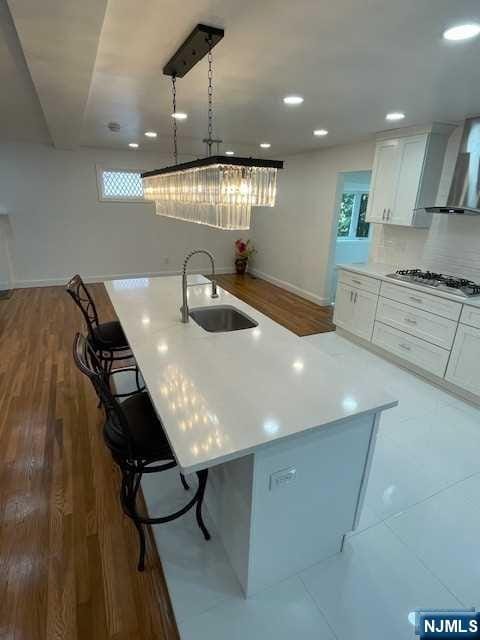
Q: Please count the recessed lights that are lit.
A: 9